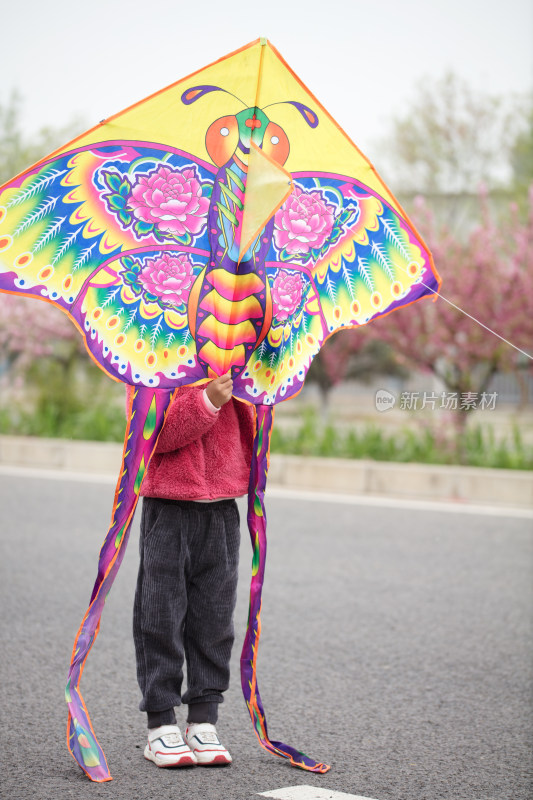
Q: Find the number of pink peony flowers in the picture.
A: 4